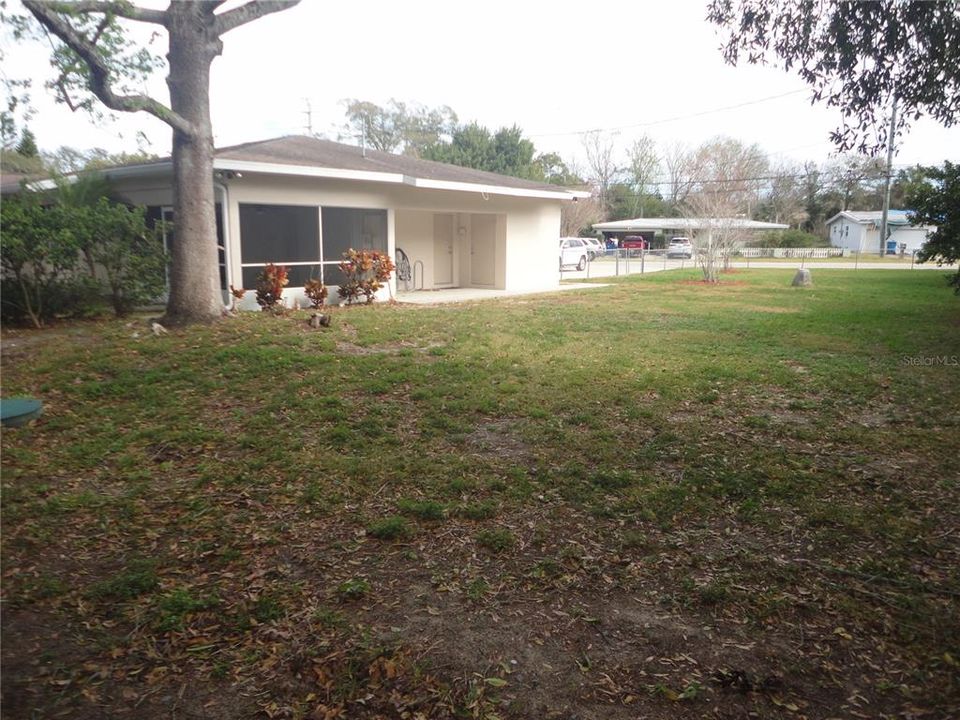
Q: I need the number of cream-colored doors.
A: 2